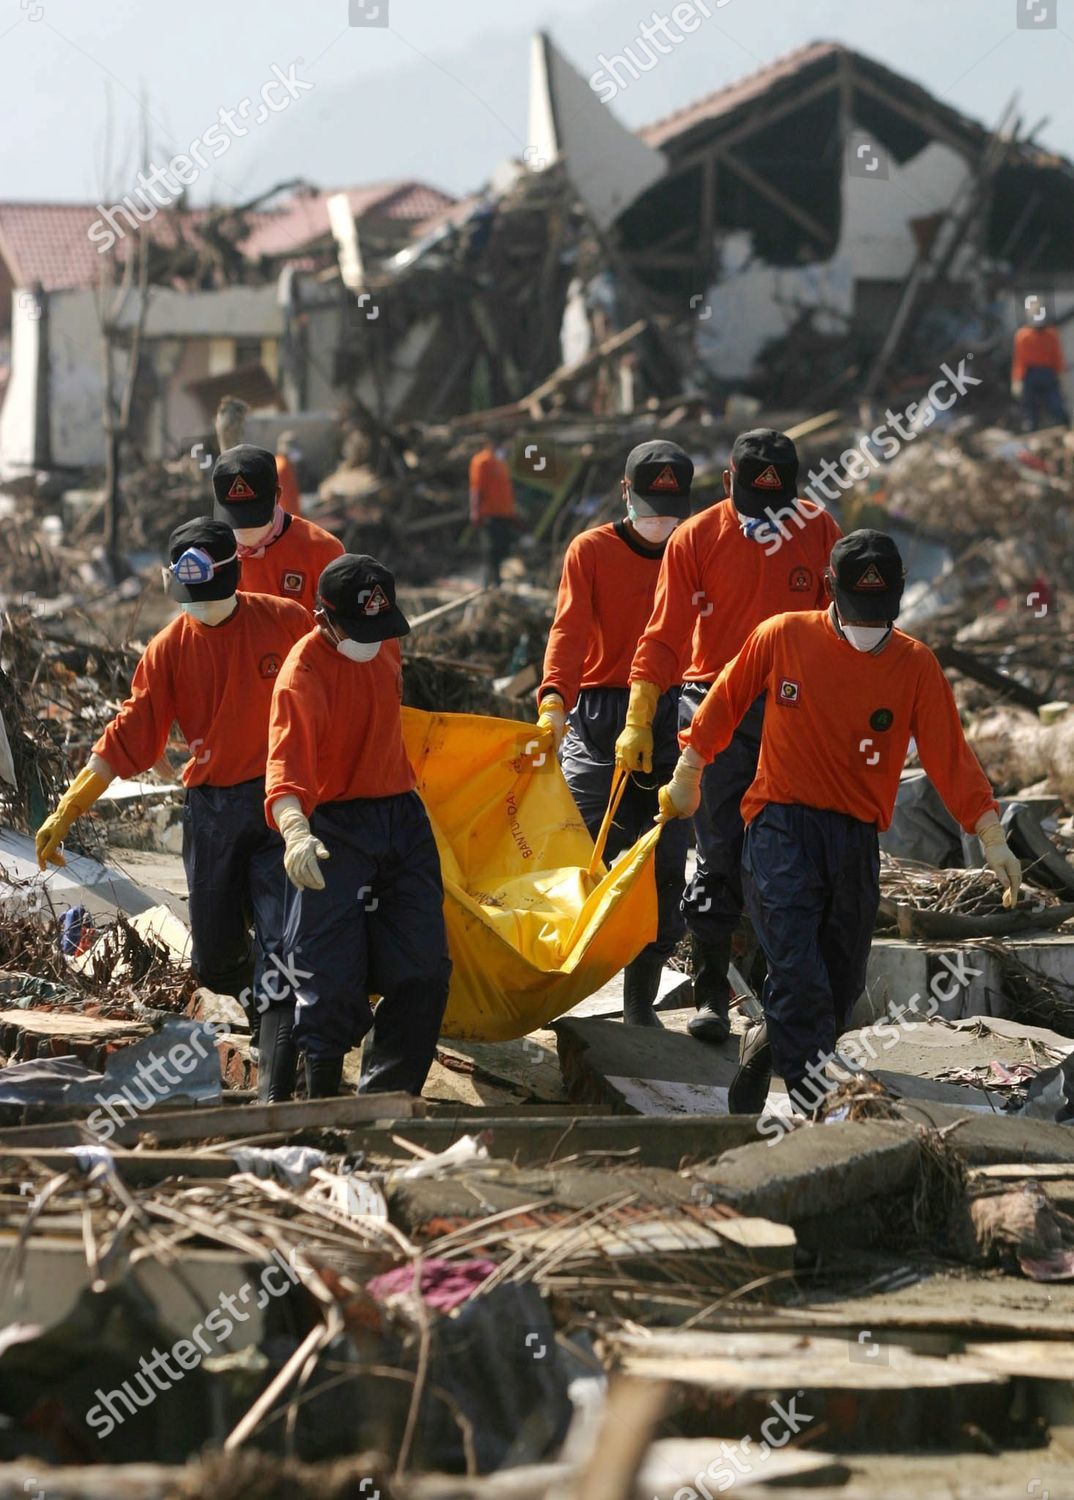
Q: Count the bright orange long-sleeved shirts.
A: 9